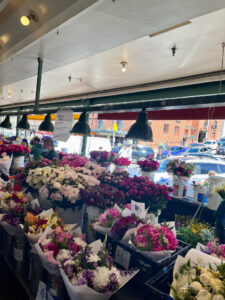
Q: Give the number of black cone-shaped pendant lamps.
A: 5